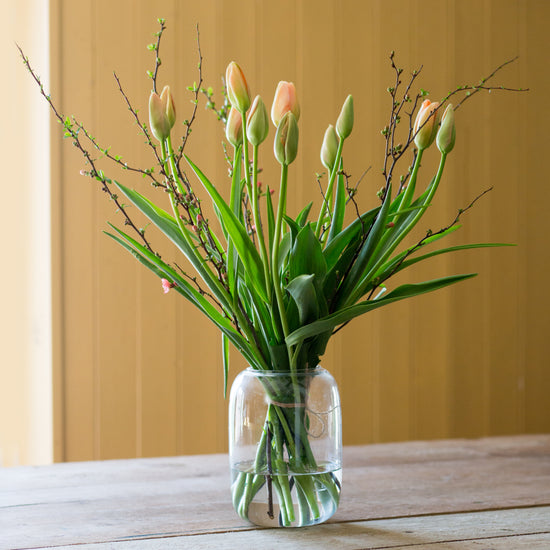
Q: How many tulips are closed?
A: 11